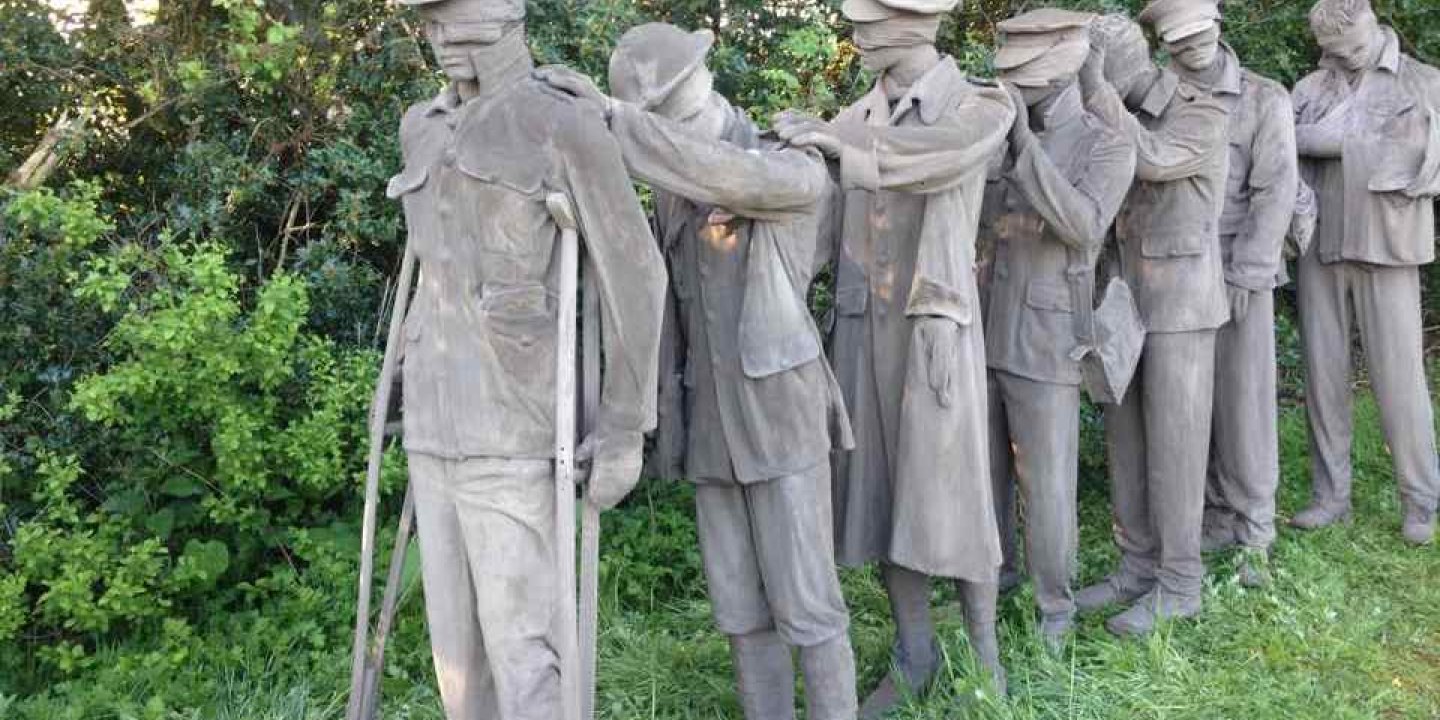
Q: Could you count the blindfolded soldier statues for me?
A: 7